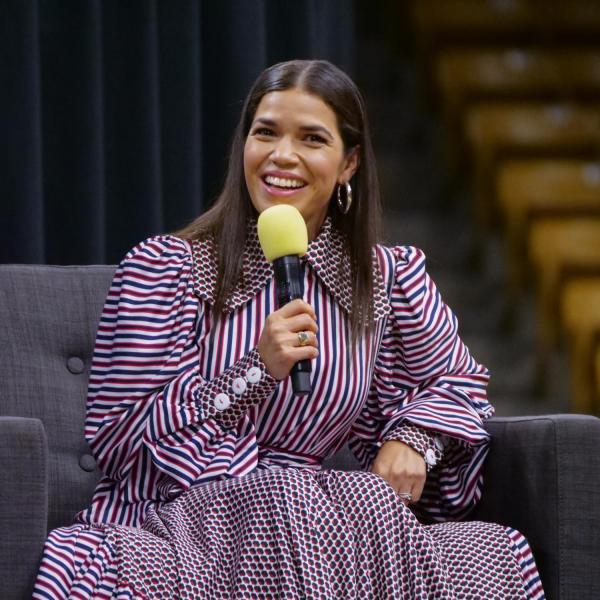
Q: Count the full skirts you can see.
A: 1